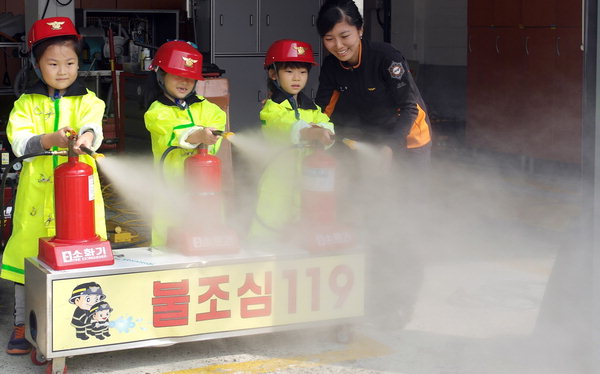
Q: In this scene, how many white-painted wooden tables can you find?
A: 0